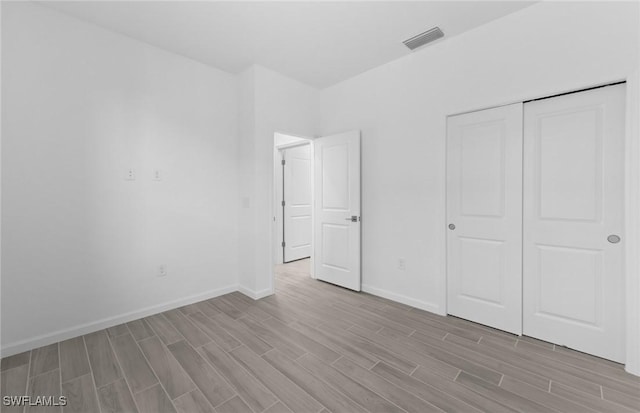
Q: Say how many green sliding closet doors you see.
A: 0